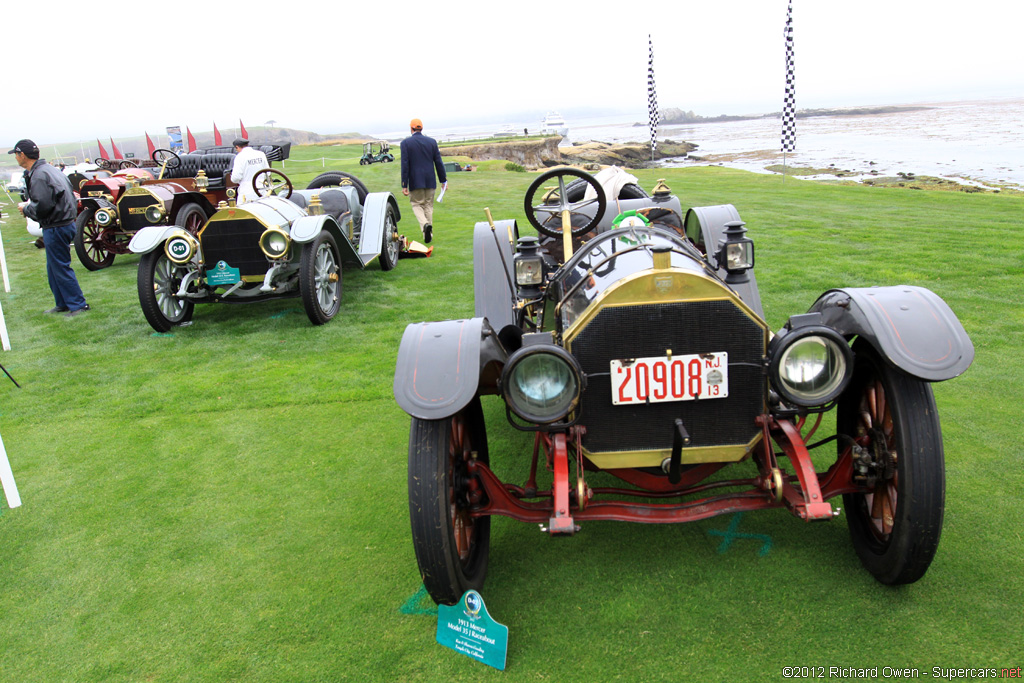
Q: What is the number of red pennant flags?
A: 6